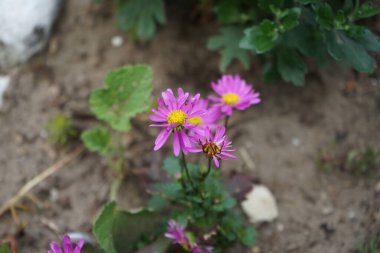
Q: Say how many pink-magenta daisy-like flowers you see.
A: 6